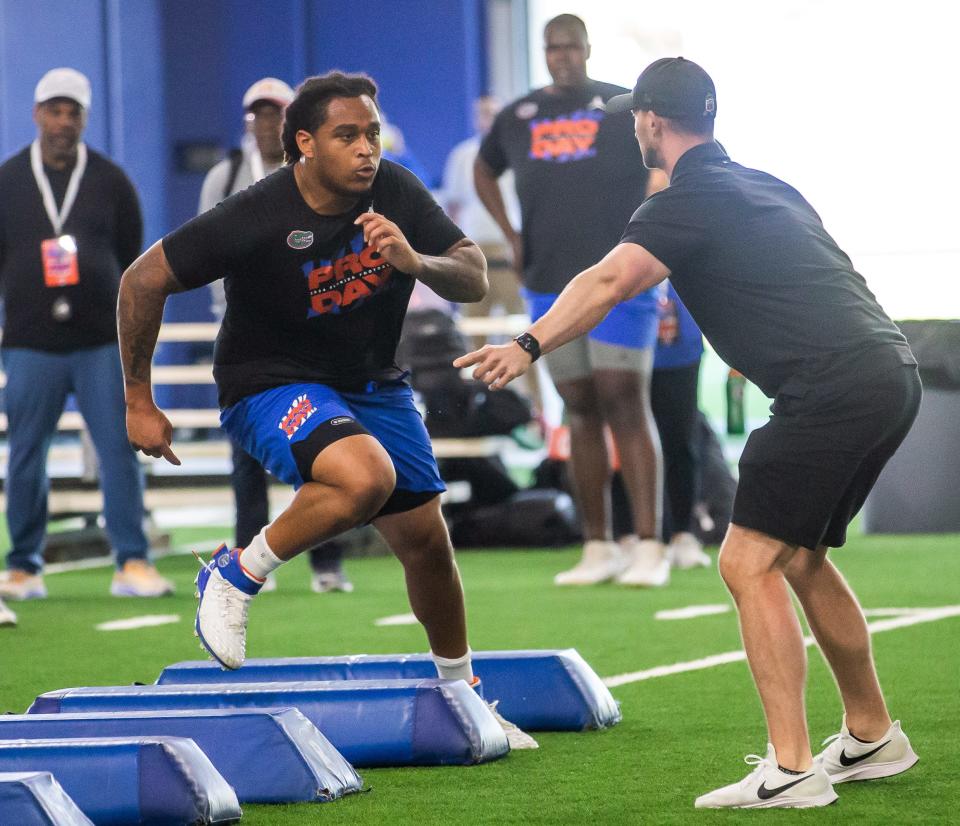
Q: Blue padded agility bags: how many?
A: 5